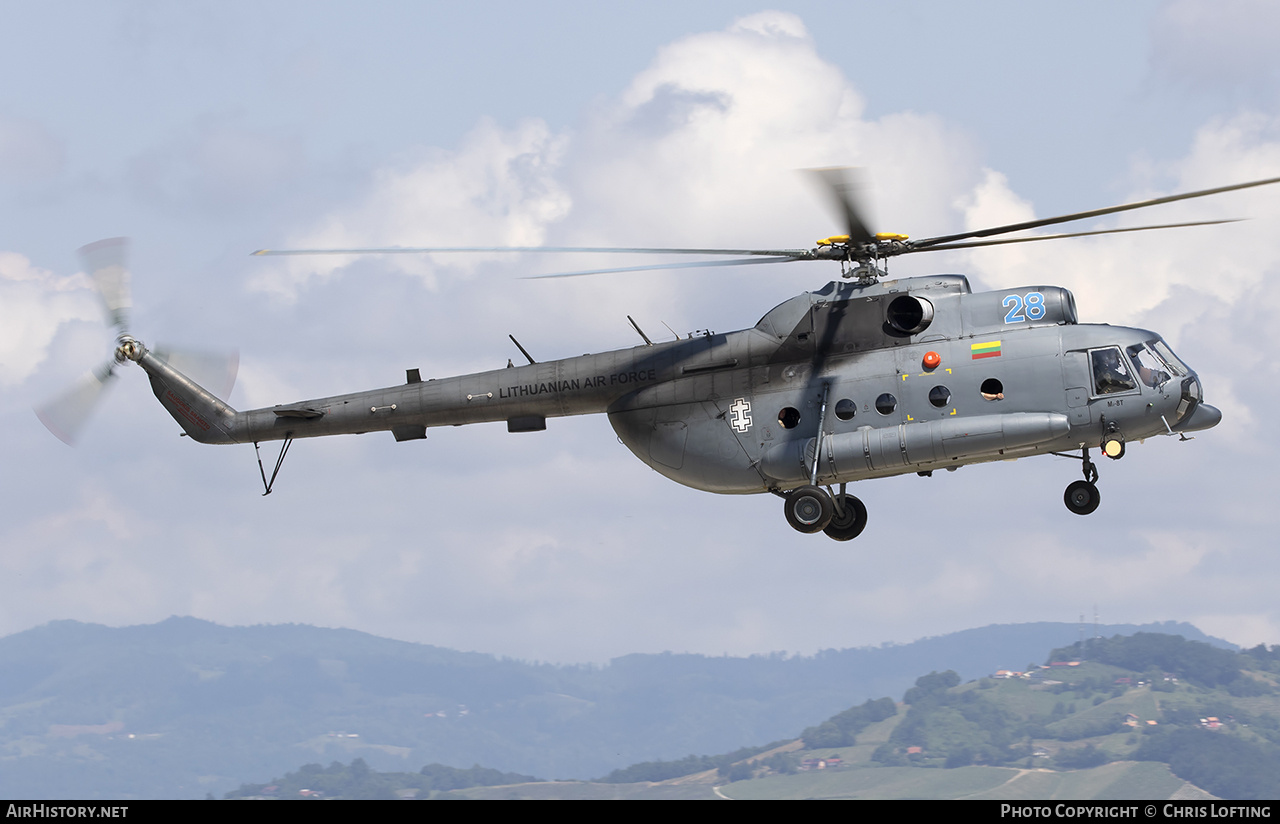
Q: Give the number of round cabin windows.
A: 5